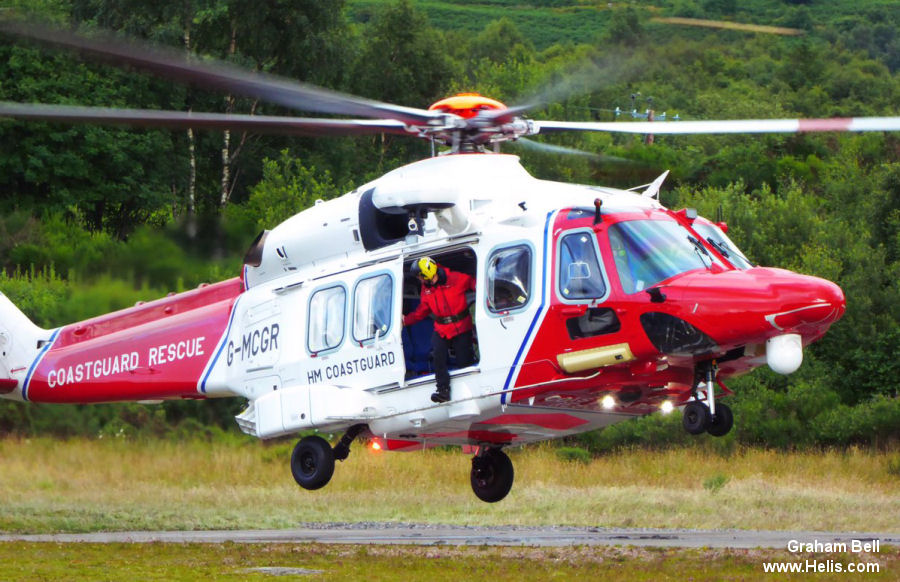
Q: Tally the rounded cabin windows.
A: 3